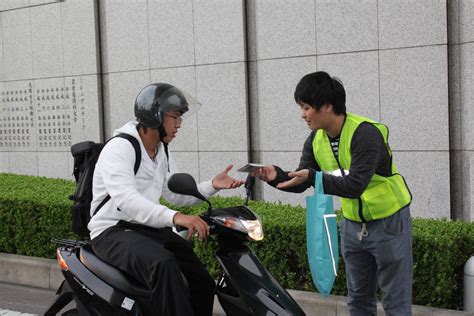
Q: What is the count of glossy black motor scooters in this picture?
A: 1